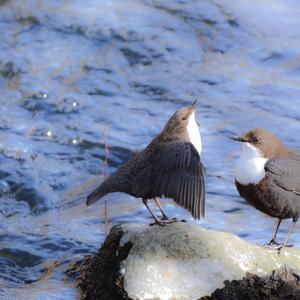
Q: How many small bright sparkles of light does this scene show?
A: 4